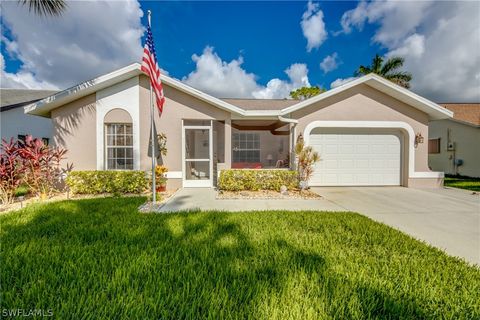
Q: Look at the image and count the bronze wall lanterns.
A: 2